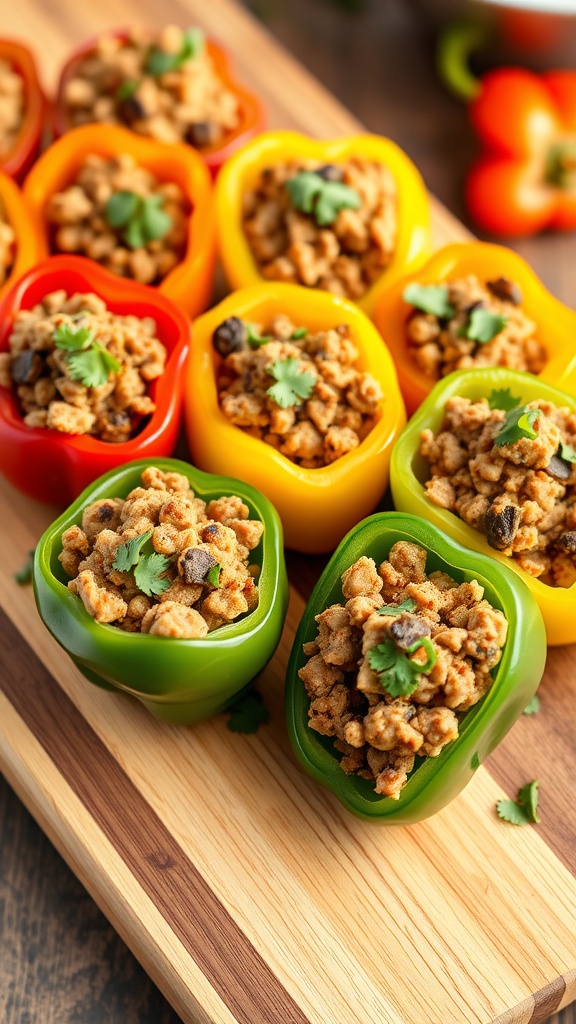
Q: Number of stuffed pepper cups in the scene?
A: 11